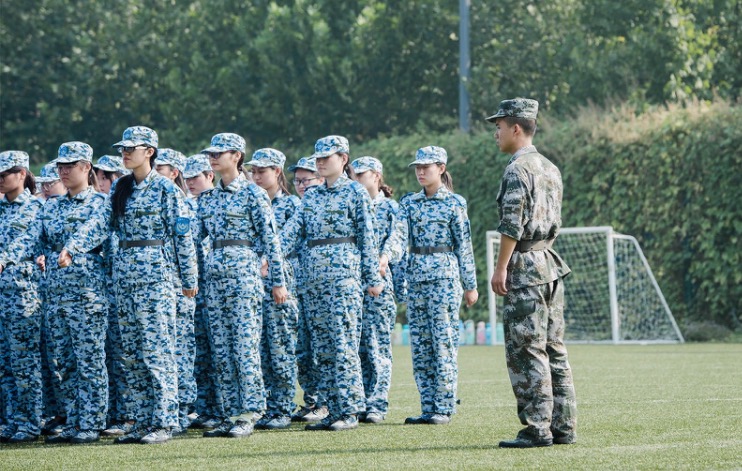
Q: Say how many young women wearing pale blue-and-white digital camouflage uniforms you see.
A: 13